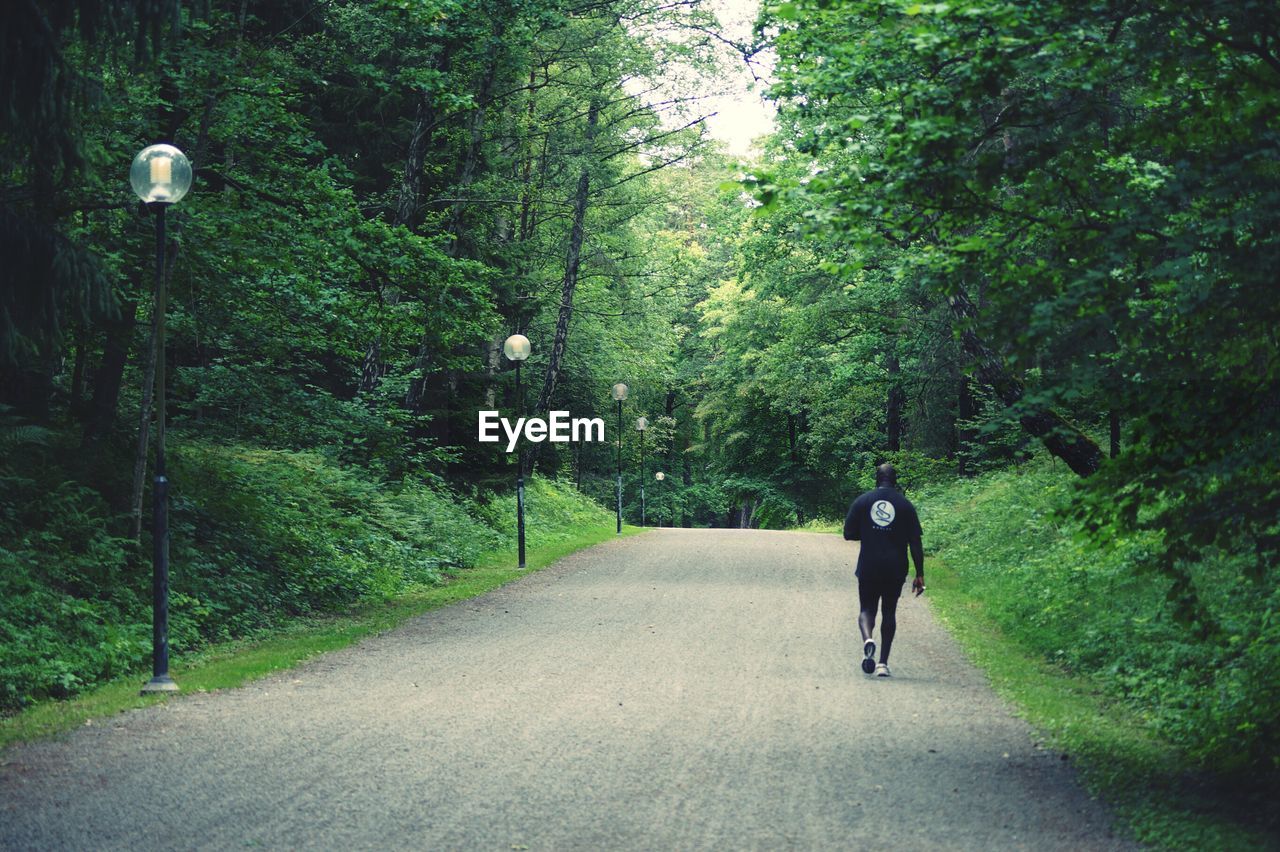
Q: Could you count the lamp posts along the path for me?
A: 5